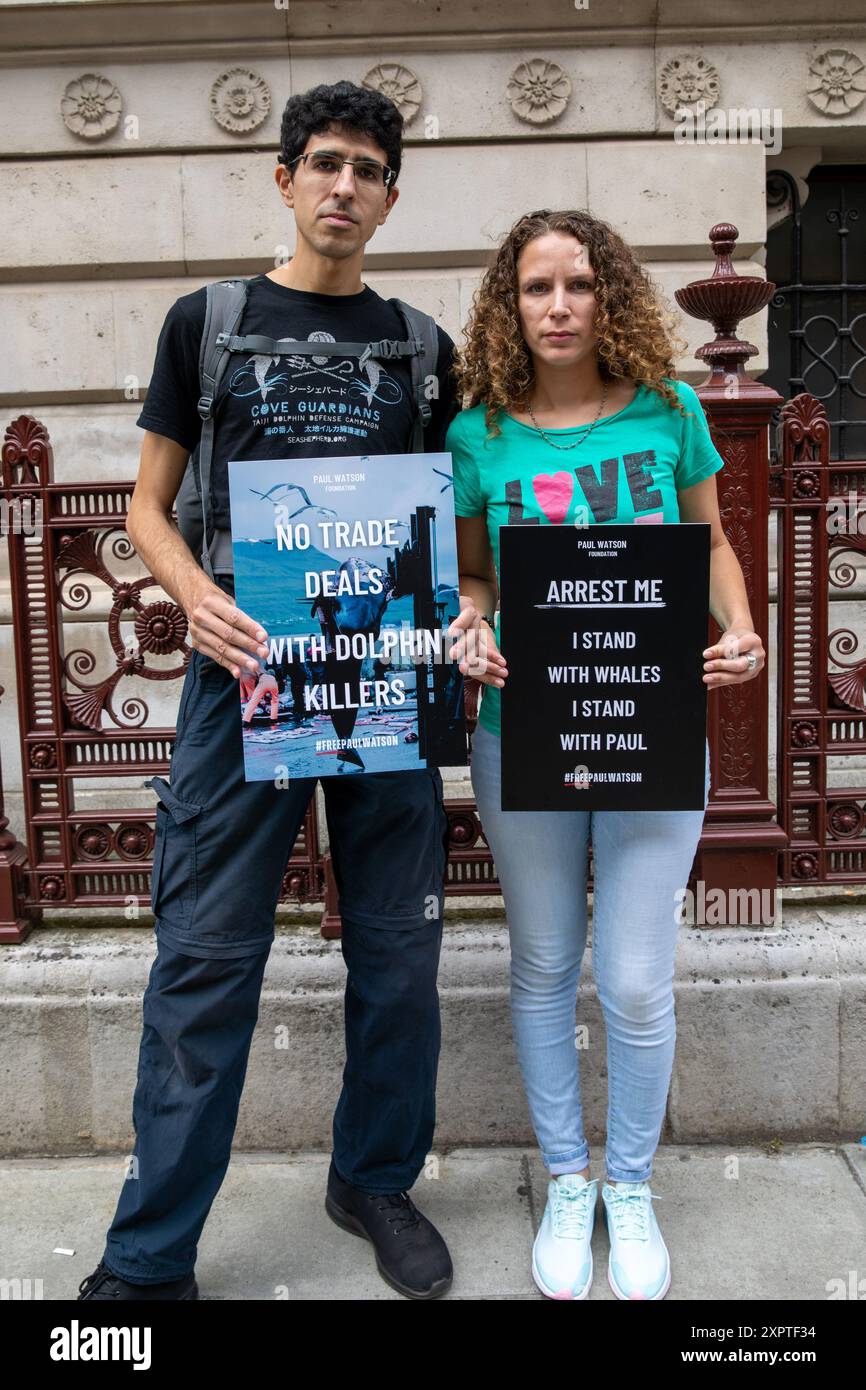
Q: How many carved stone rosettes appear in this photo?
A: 6